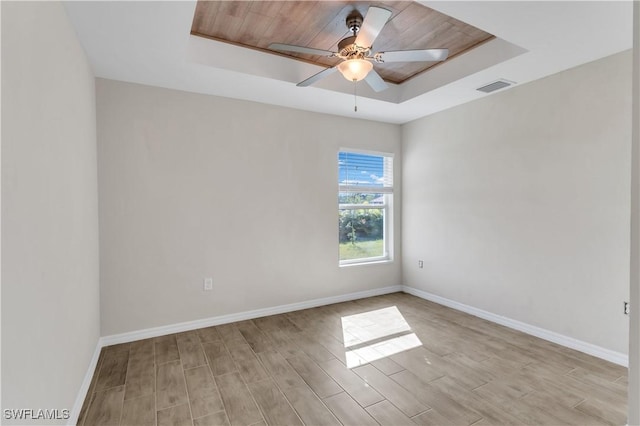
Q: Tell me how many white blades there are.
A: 5